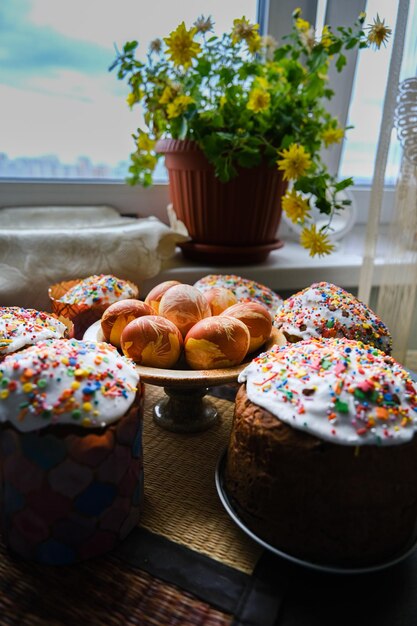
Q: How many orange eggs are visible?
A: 7